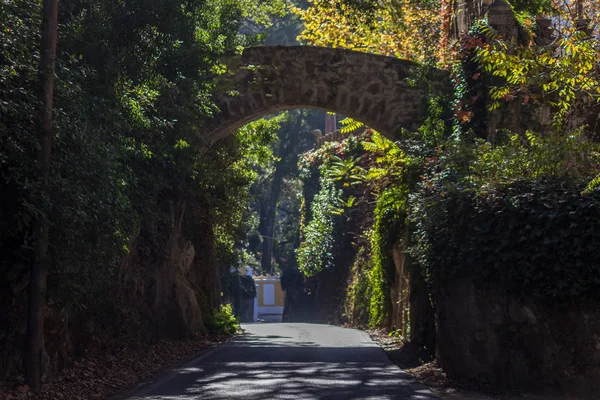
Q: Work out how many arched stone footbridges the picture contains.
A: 1